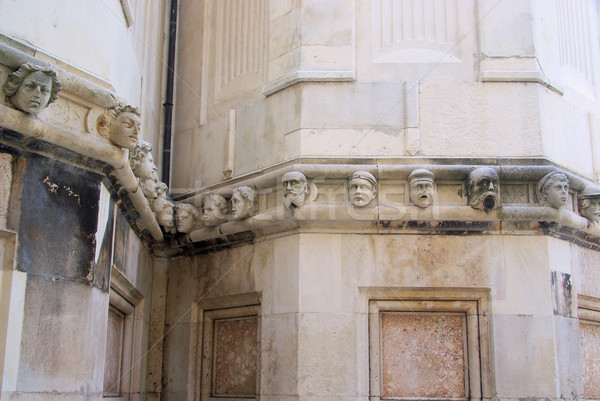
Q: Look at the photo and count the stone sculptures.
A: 15